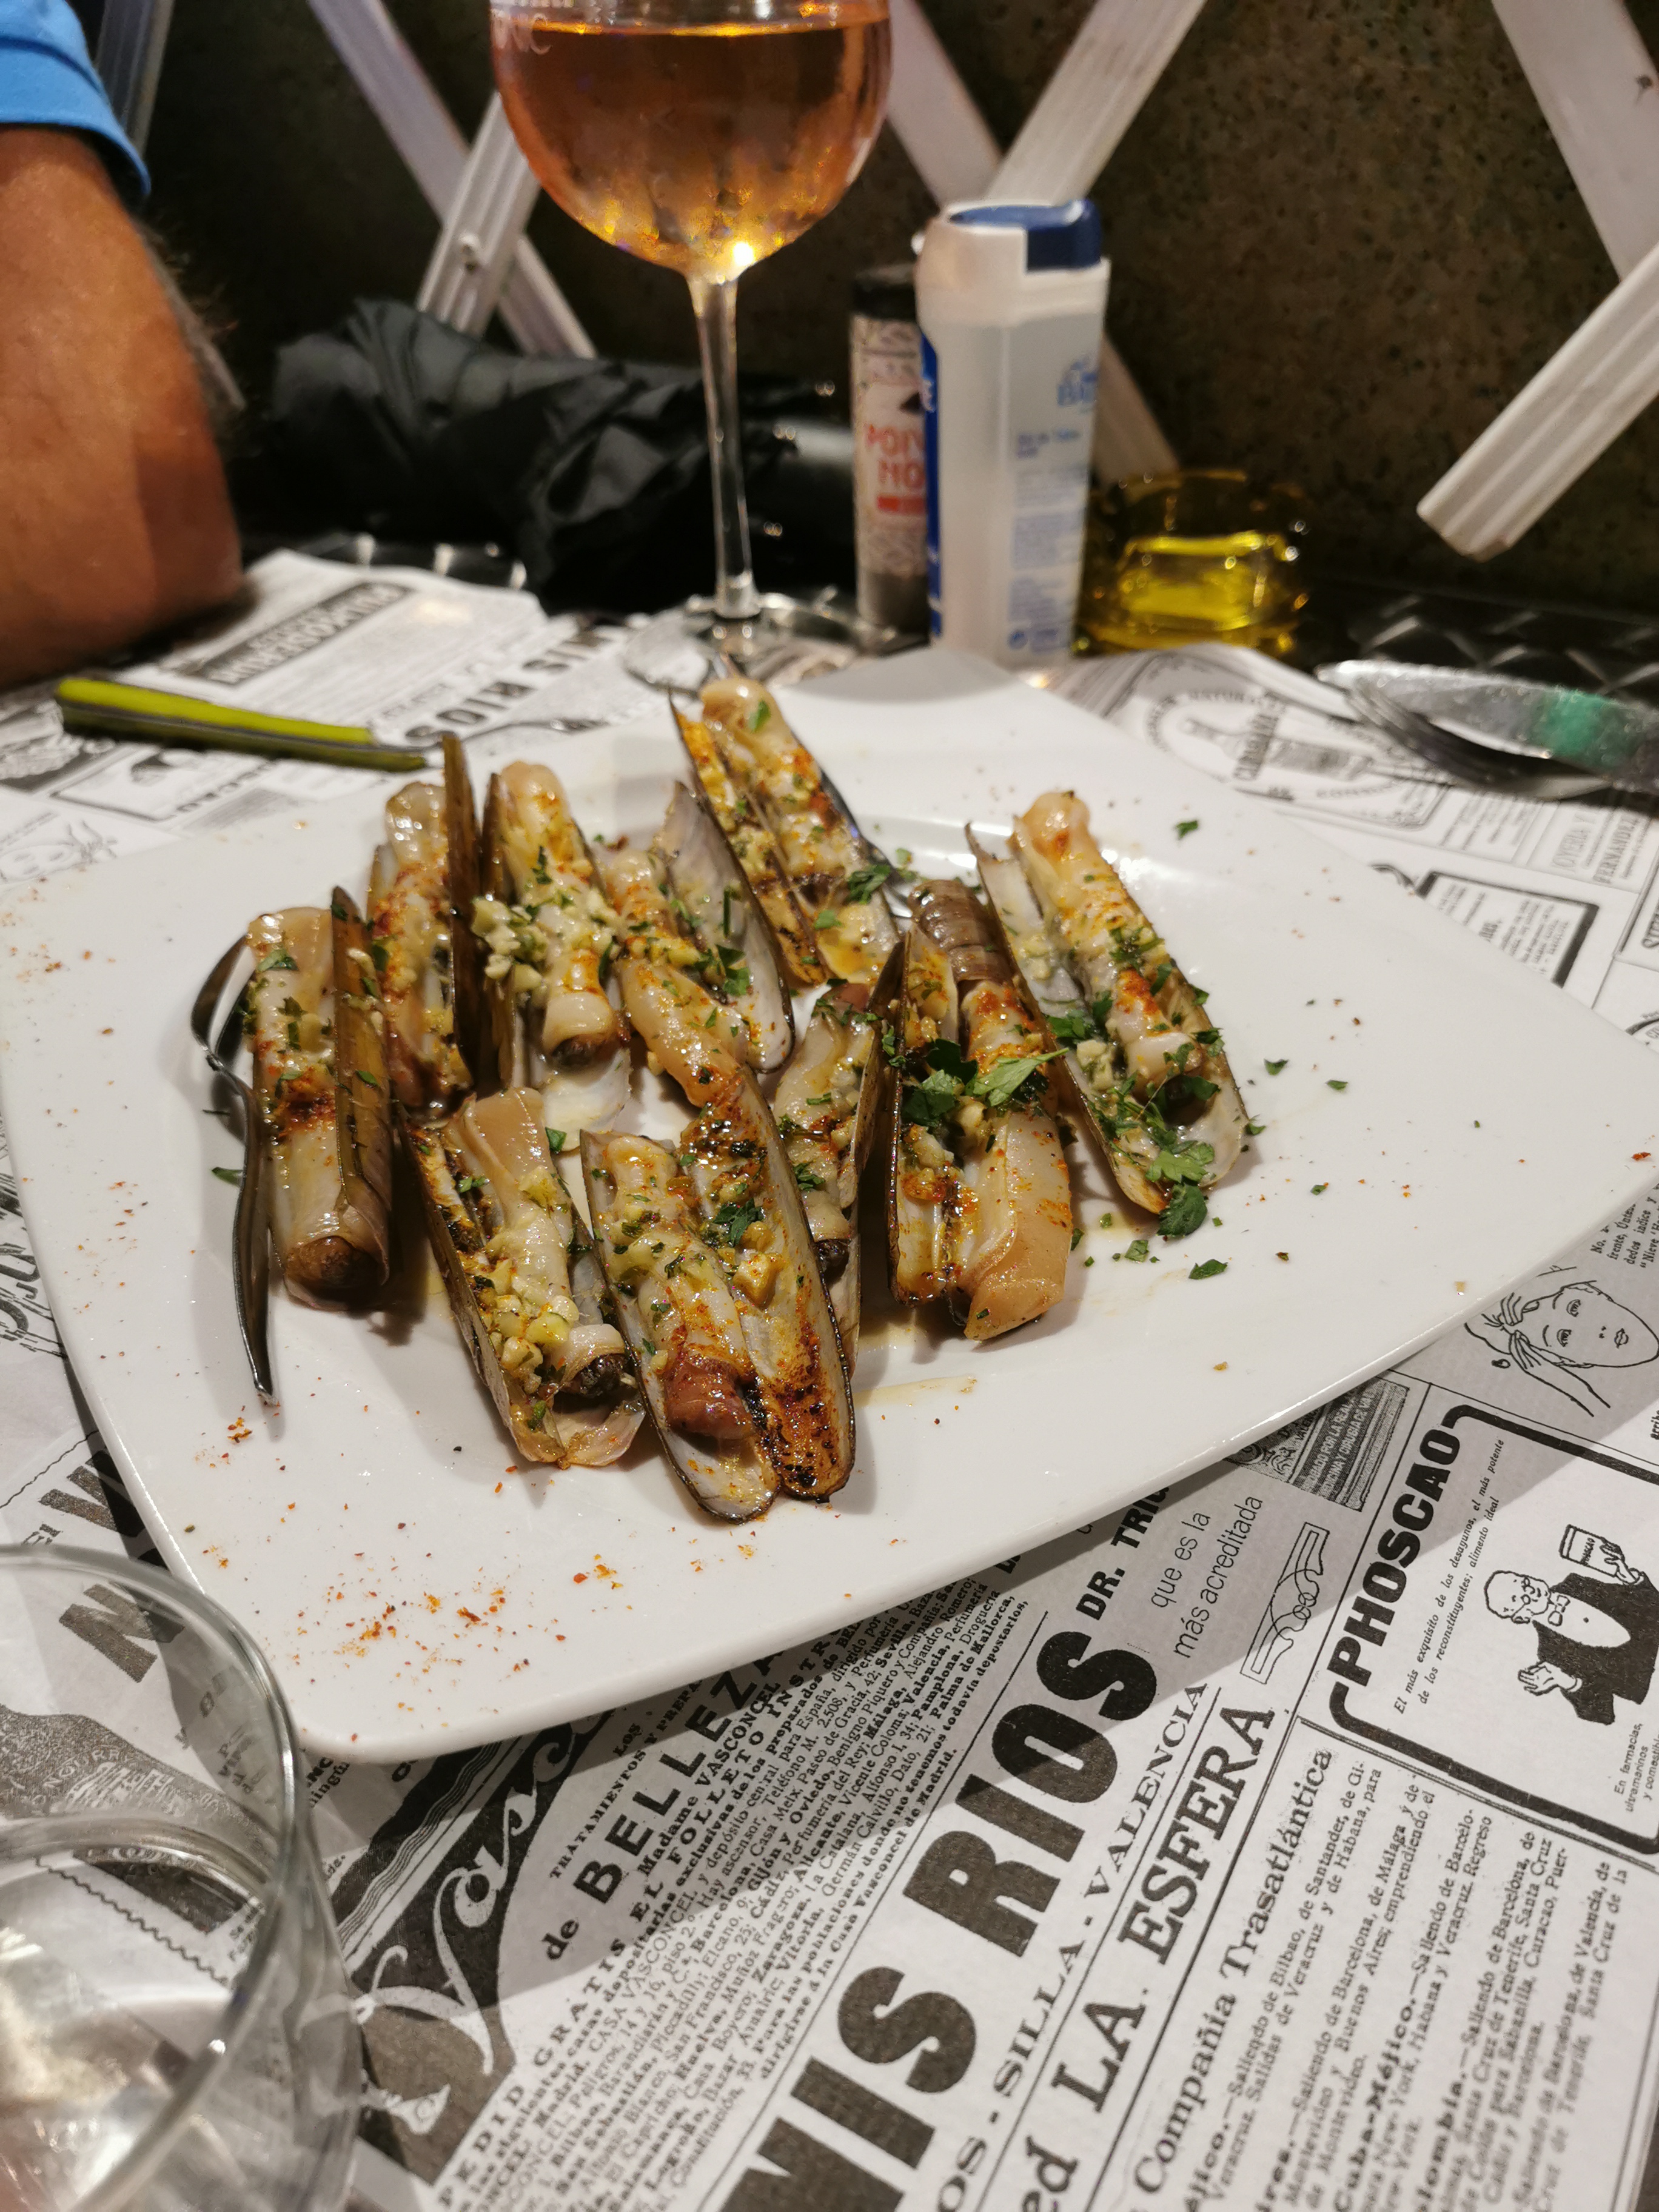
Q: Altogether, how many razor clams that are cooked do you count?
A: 10